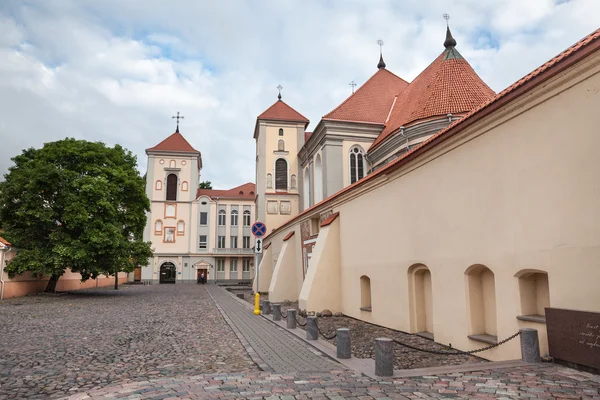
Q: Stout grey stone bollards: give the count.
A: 7